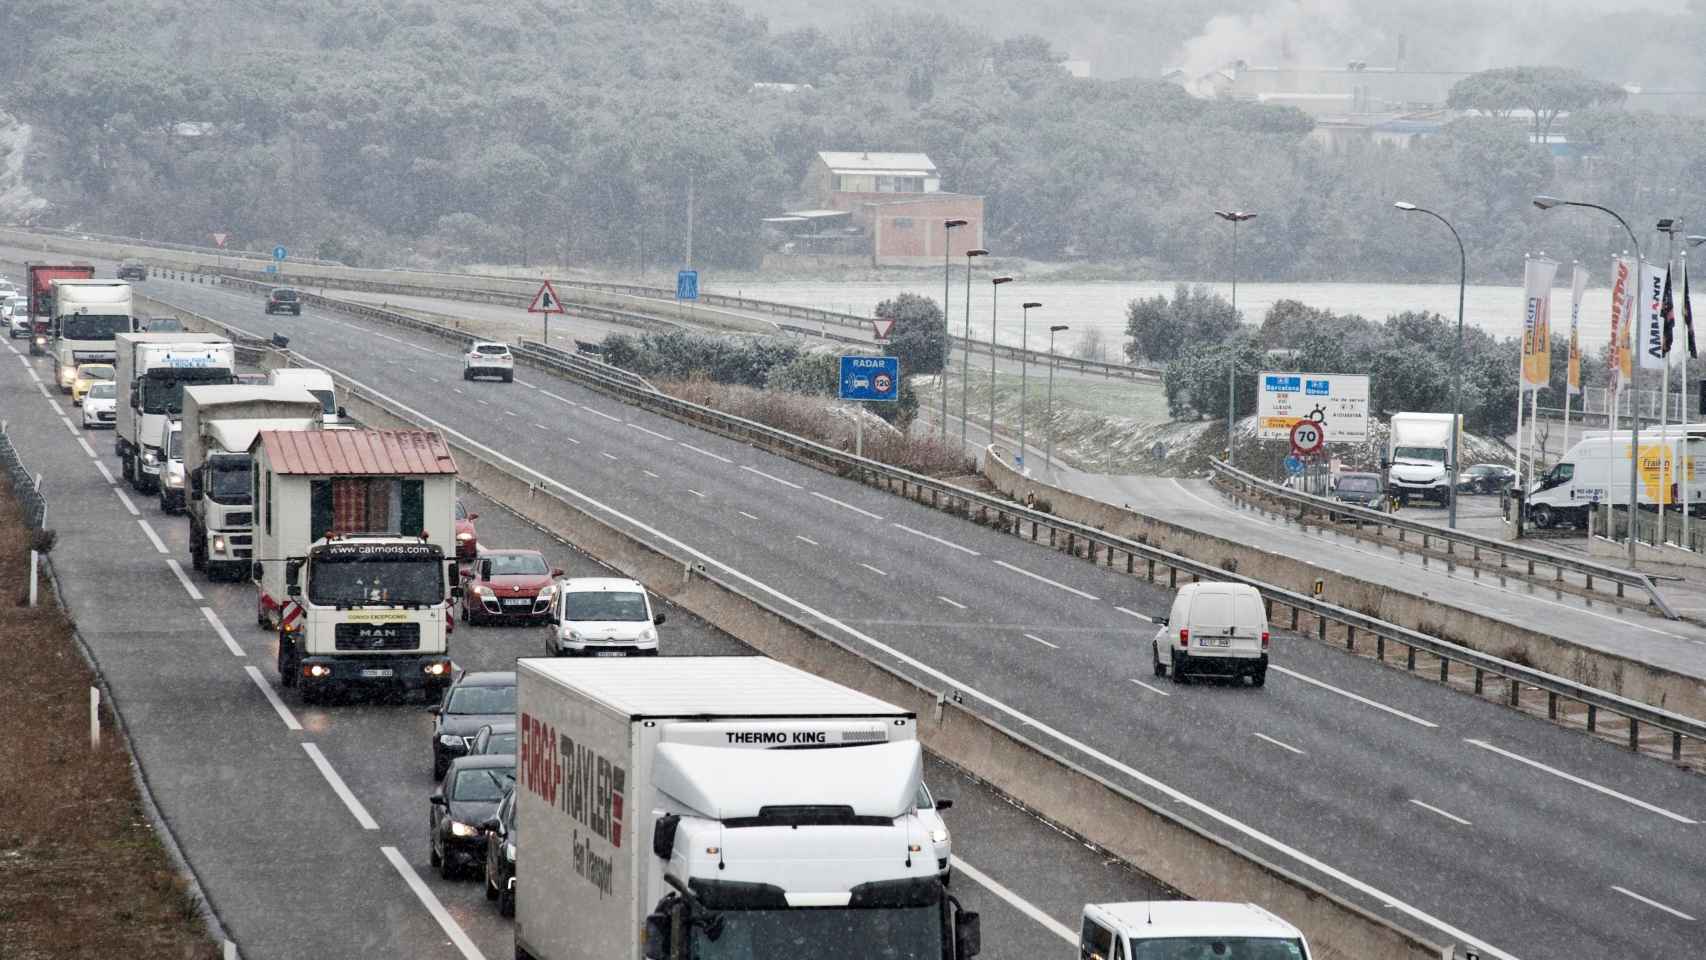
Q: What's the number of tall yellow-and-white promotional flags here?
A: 3